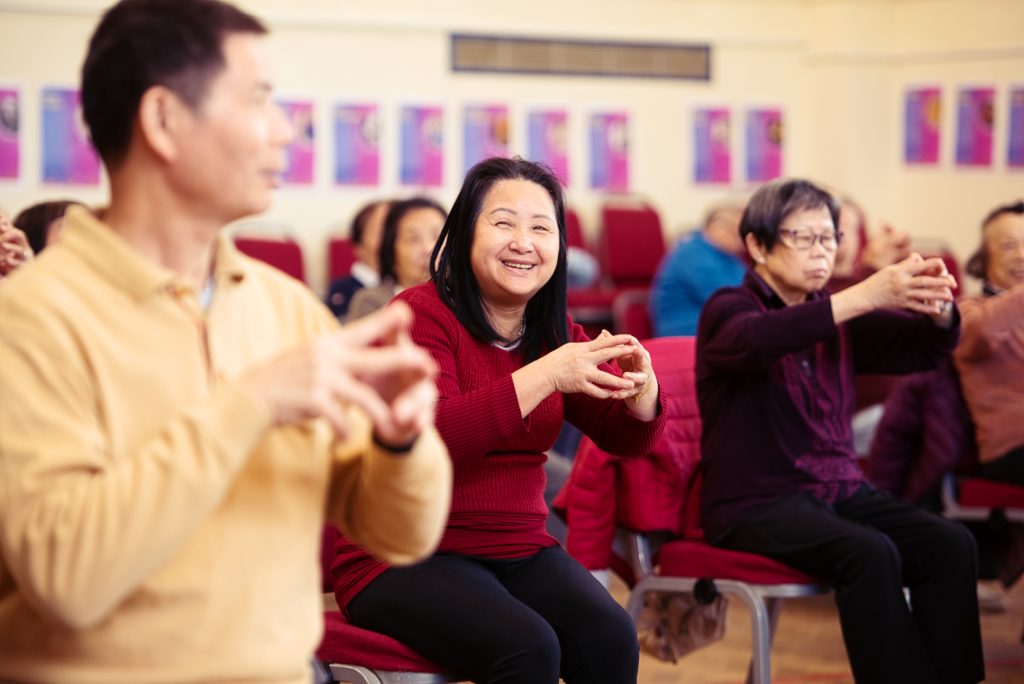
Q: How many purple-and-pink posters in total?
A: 13